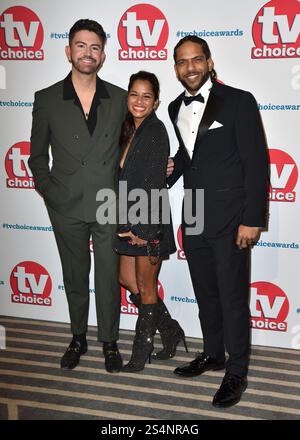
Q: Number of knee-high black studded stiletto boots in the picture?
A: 2